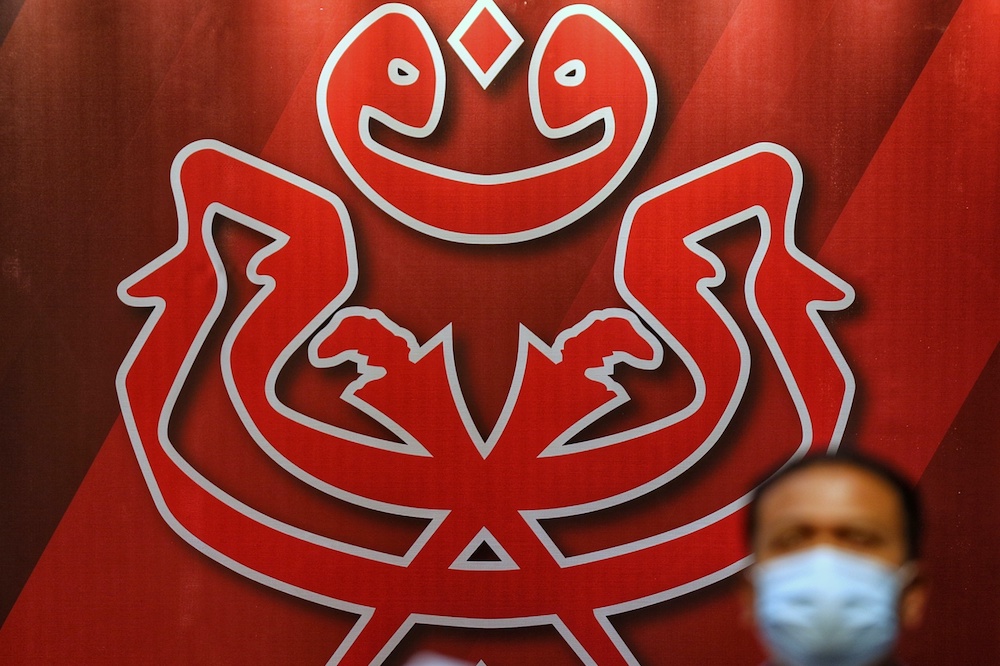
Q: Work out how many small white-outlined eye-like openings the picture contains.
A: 2